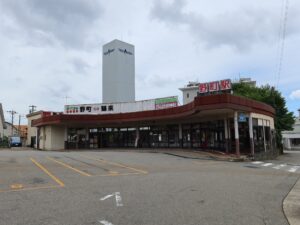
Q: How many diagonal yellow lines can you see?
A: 3